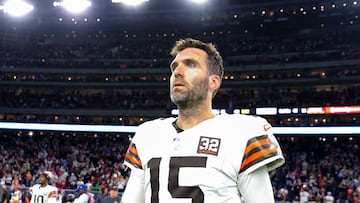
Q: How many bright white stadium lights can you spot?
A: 4